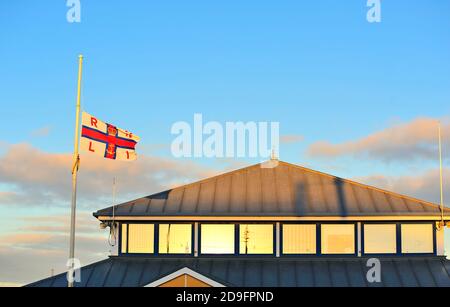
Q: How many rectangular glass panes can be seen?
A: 8